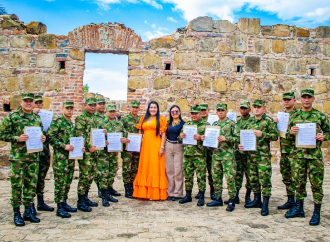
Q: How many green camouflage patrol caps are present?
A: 14